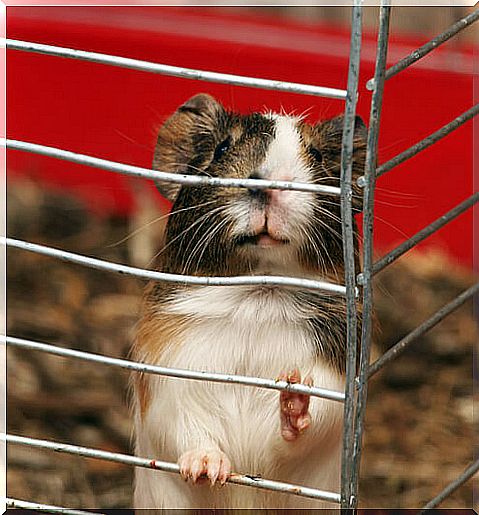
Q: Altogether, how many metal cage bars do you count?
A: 13